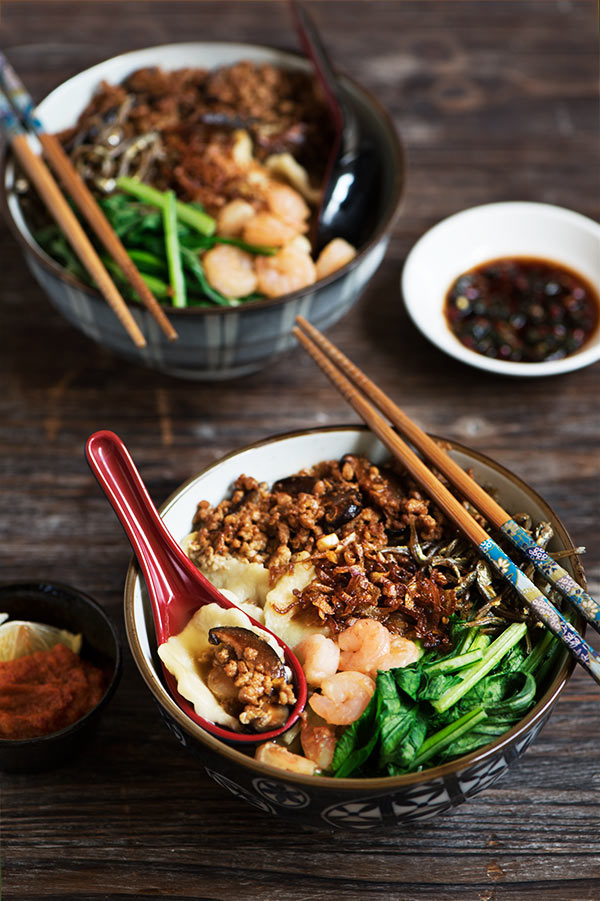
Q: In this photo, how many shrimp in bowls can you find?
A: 12